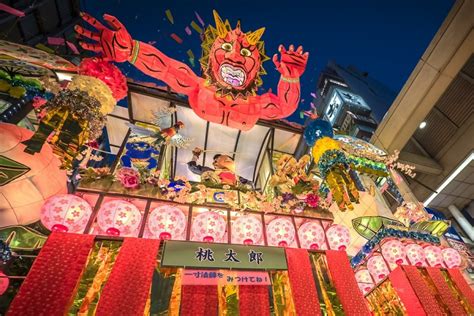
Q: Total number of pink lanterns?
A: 14